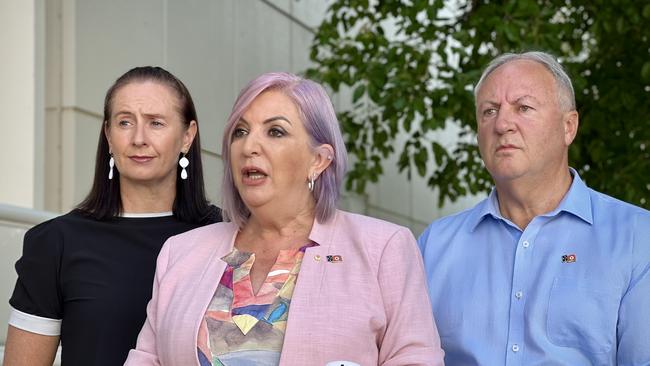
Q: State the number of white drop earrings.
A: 2